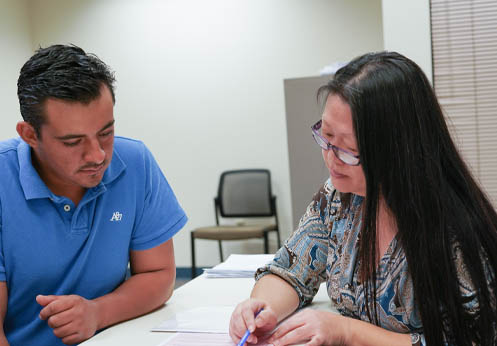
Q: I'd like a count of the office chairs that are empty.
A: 1